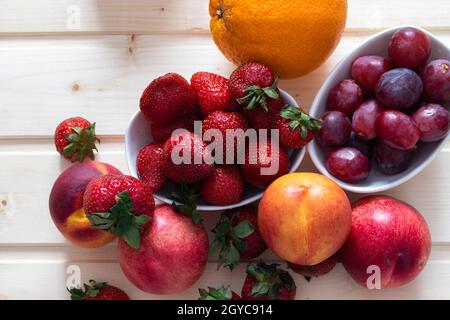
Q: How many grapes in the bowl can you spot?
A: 11